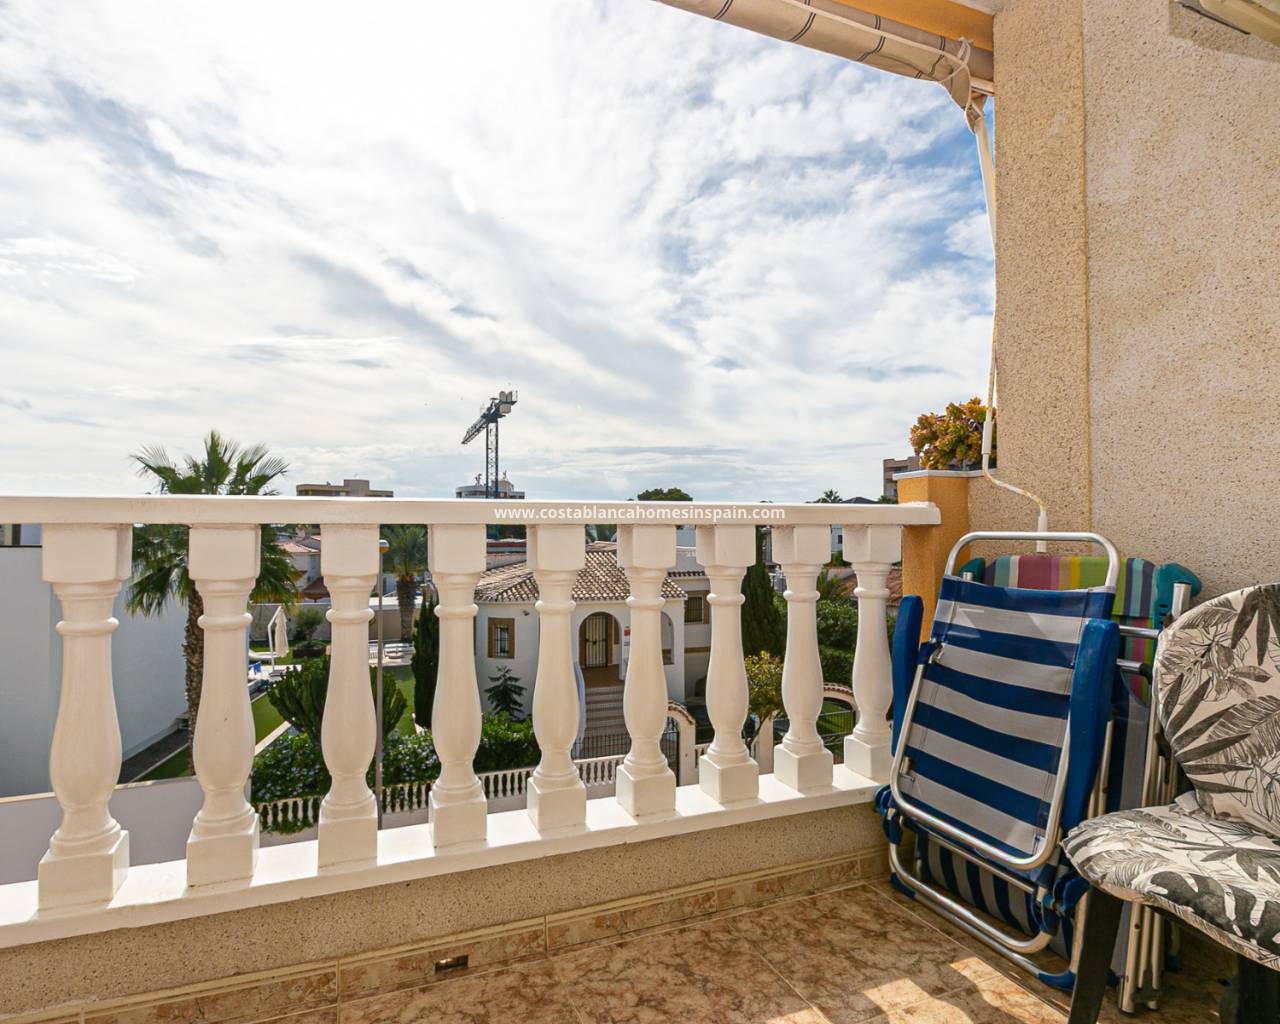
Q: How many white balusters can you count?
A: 9